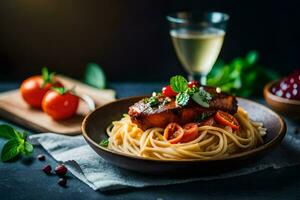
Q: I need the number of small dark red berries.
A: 4